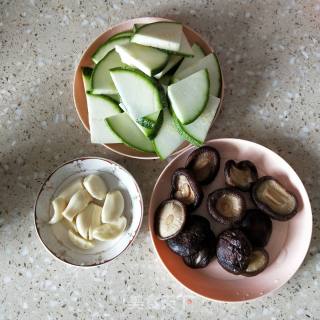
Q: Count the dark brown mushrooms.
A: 11